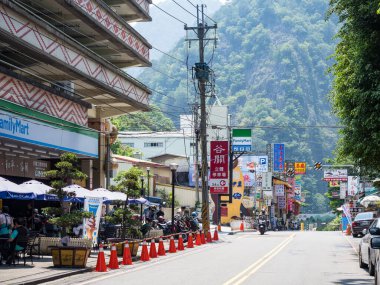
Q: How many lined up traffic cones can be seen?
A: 13